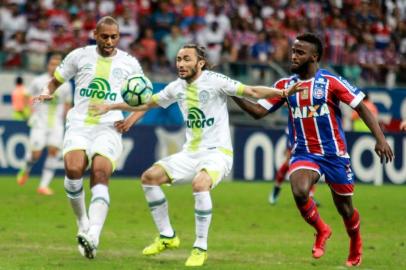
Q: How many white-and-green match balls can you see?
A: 1